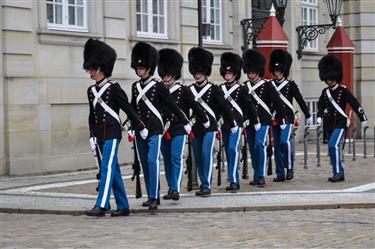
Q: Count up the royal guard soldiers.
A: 8